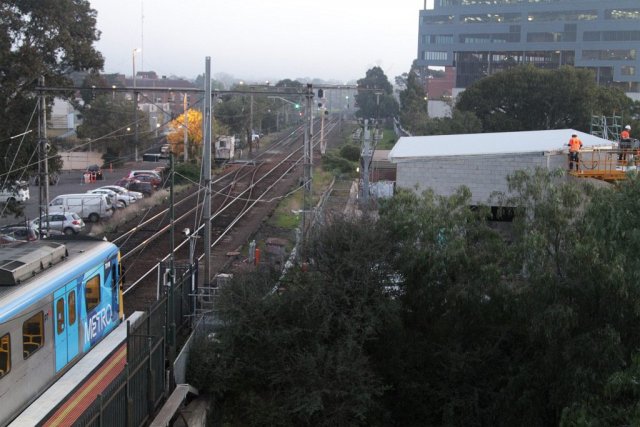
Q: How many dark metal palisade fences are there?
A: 1